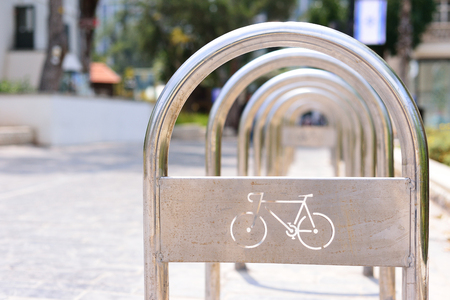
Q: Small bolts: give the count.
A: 4